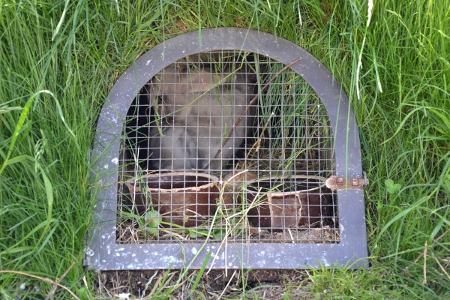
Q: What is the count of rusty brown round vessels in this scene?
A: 2